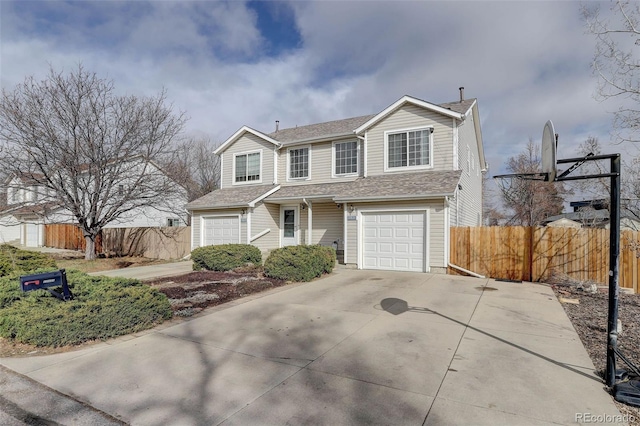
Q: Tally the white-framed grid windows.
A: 4